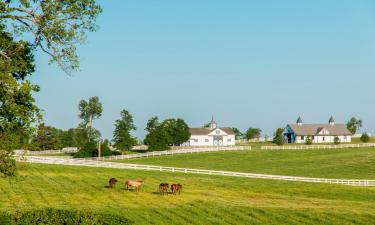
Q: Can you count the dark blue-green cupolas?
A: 2